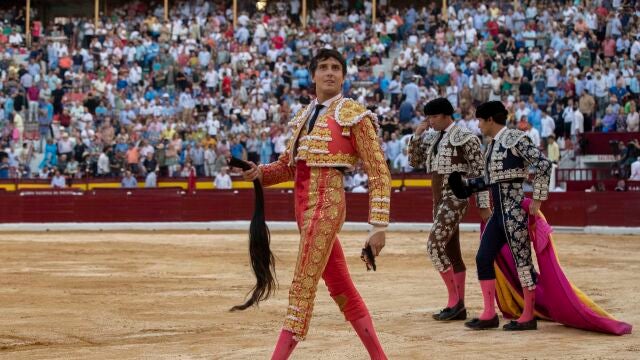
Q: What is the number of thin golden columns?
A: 8